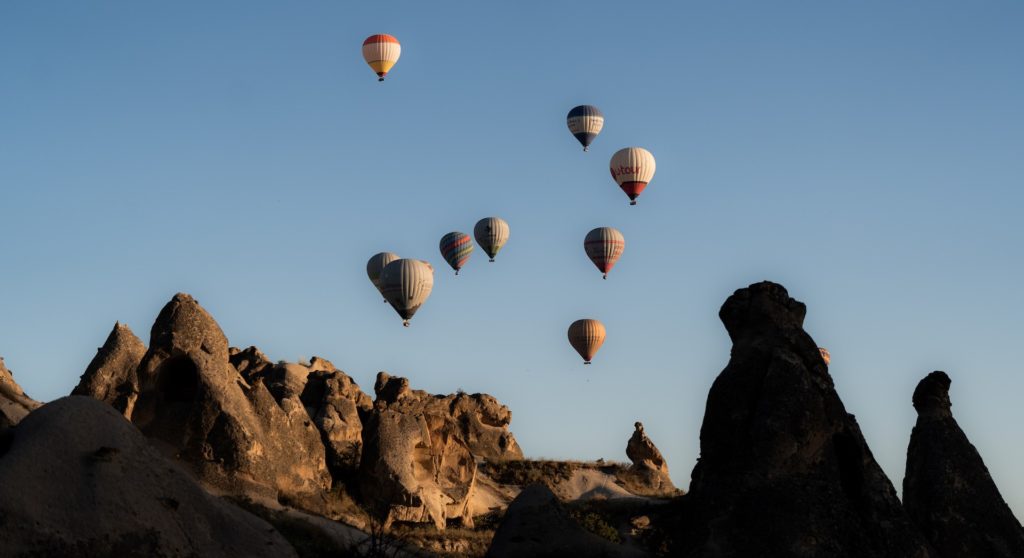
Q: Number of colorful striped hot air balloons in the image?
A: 1